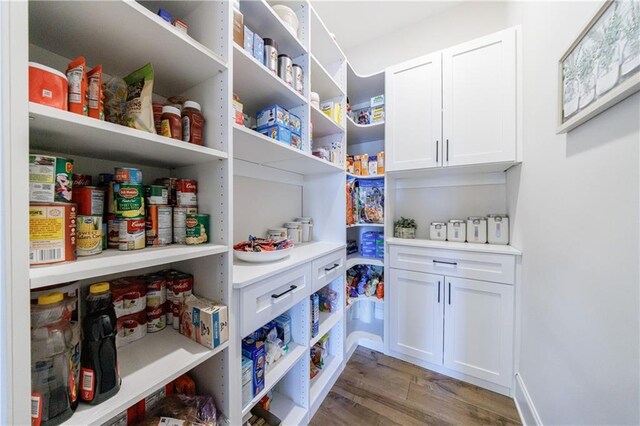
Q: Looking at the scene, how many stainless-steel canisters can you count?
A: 3